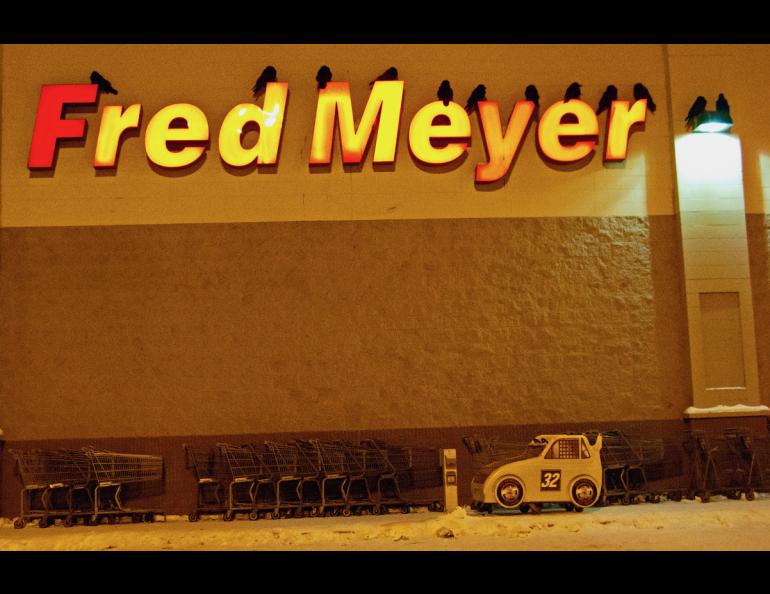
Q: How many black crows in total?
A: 12